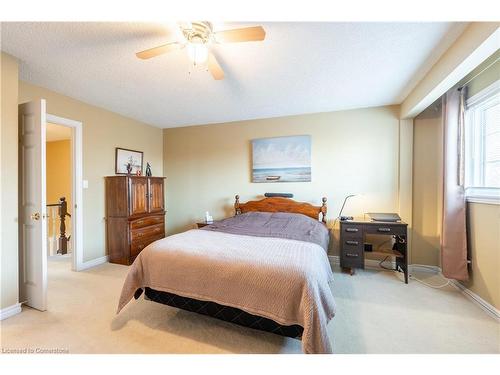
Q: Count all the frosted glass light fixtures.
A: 1